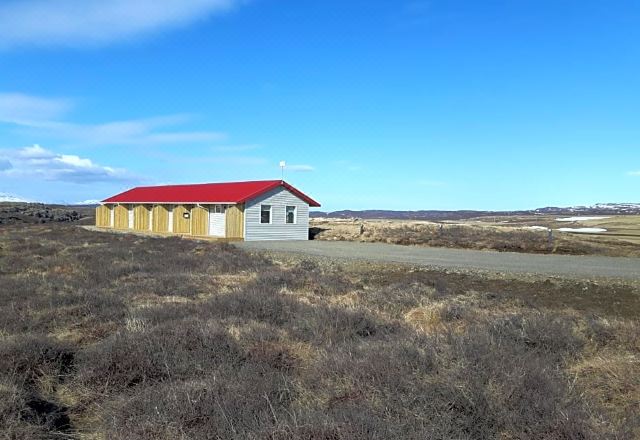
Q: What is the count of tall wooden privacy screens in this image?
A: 7